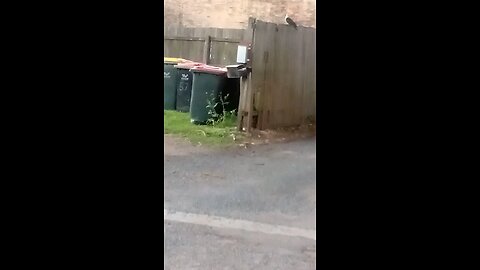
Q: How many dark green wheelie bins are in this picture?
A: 3